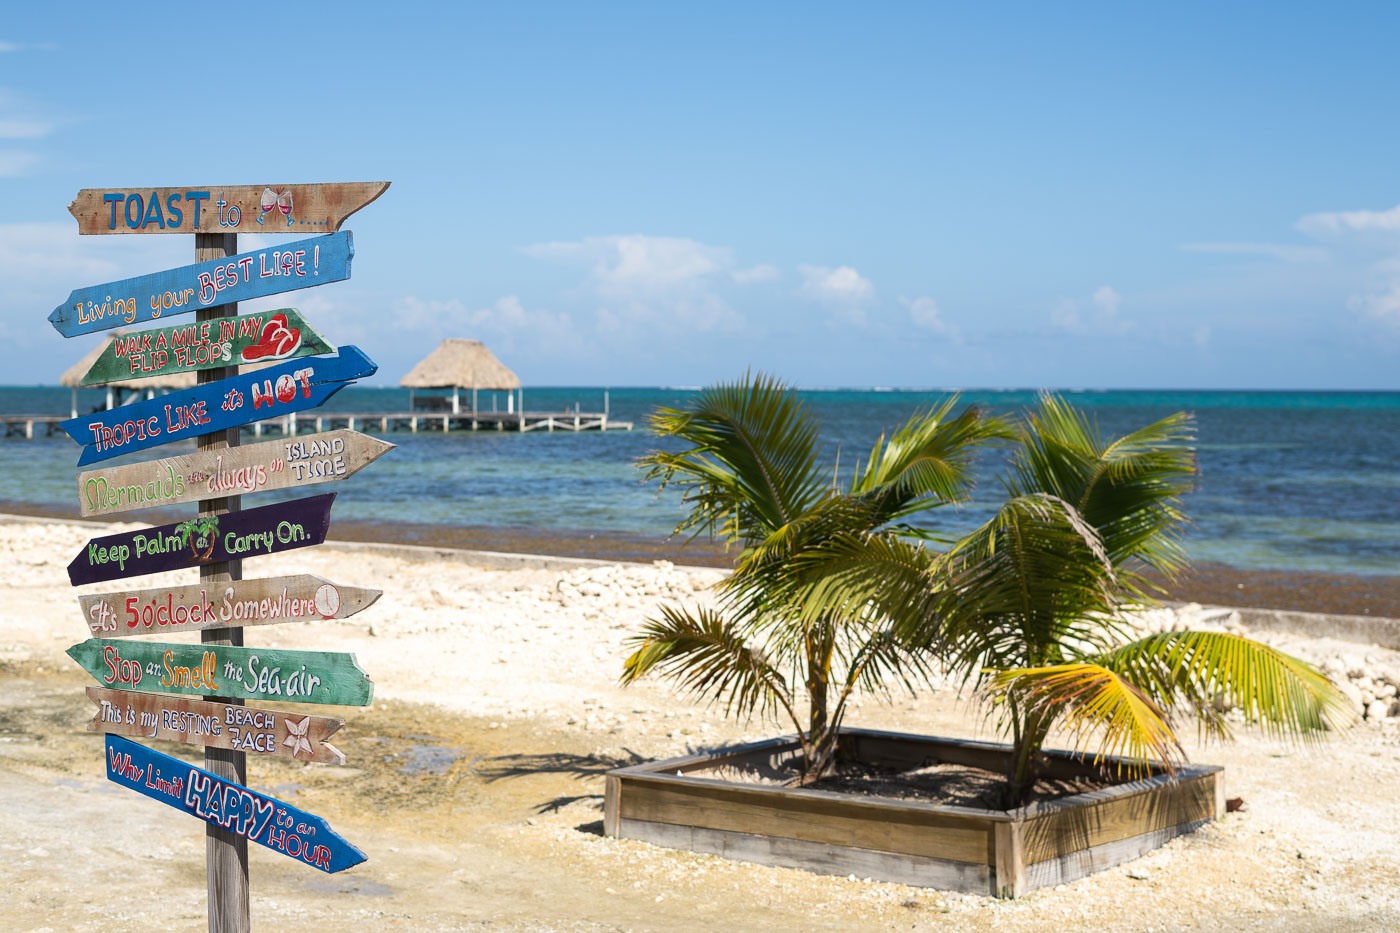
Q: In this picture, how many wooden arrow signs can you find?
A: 10